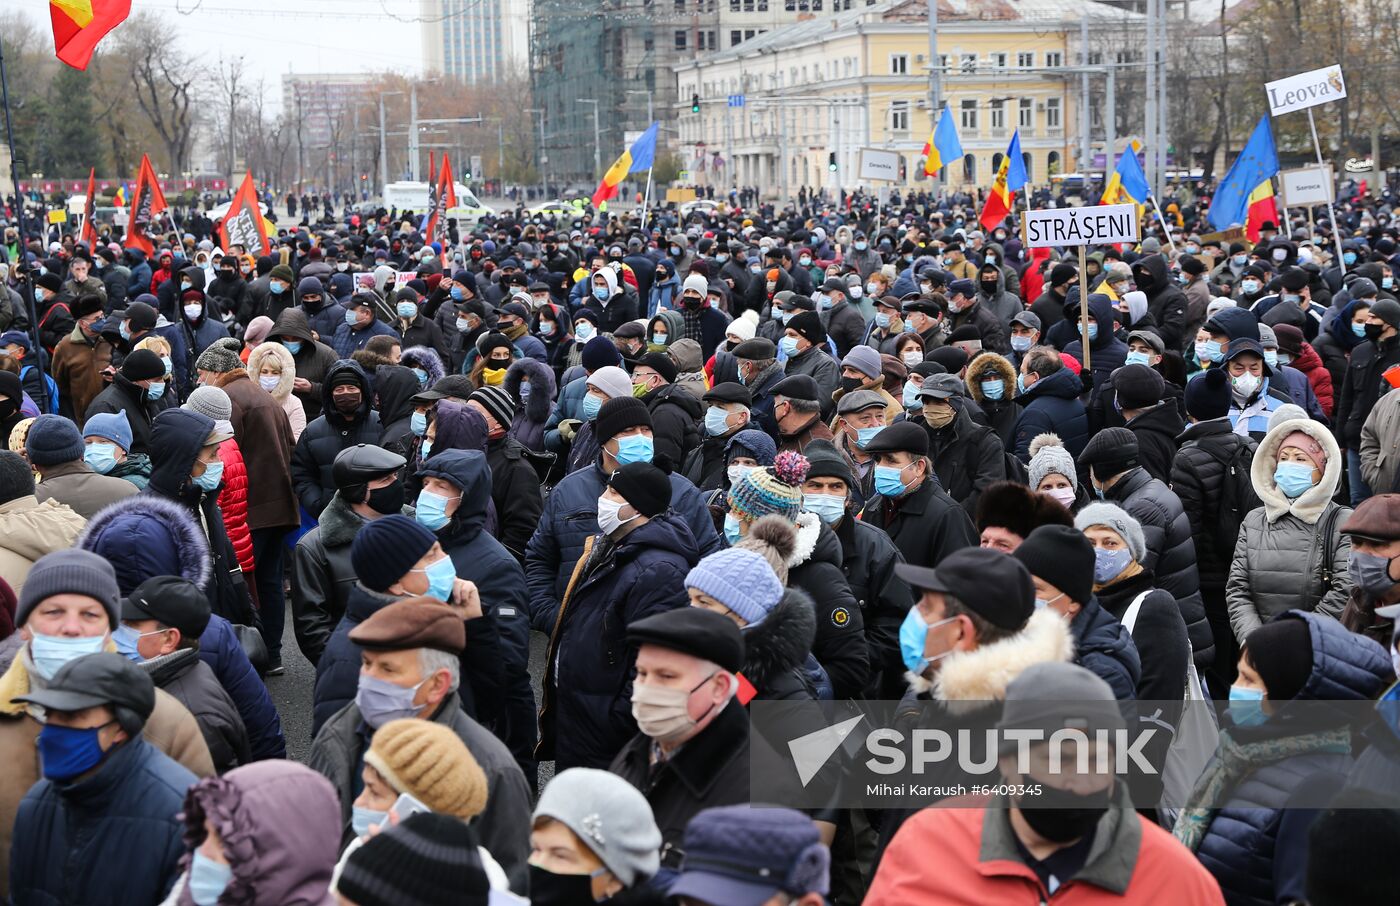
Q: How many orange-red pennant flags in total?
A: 5